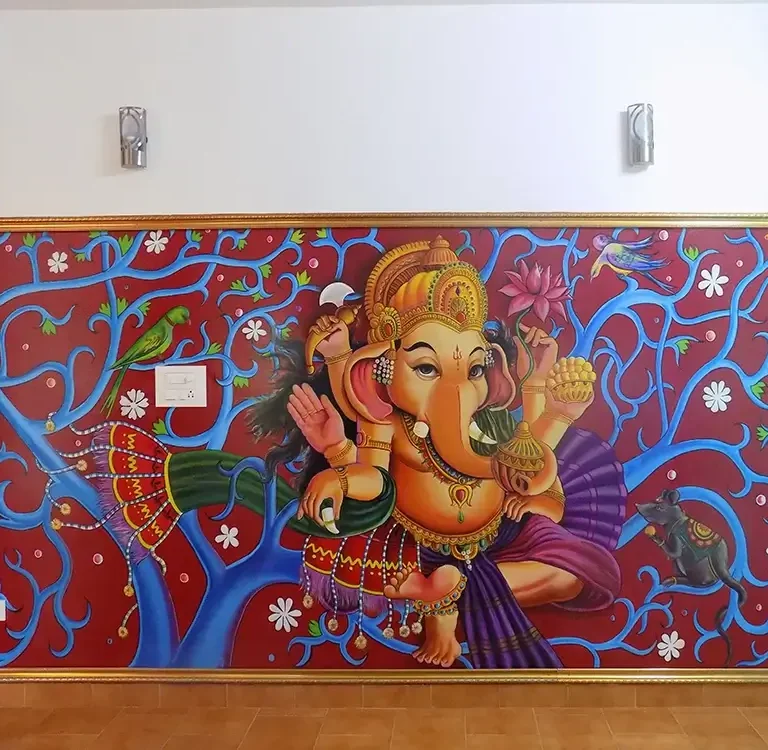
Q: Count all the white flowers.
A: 9